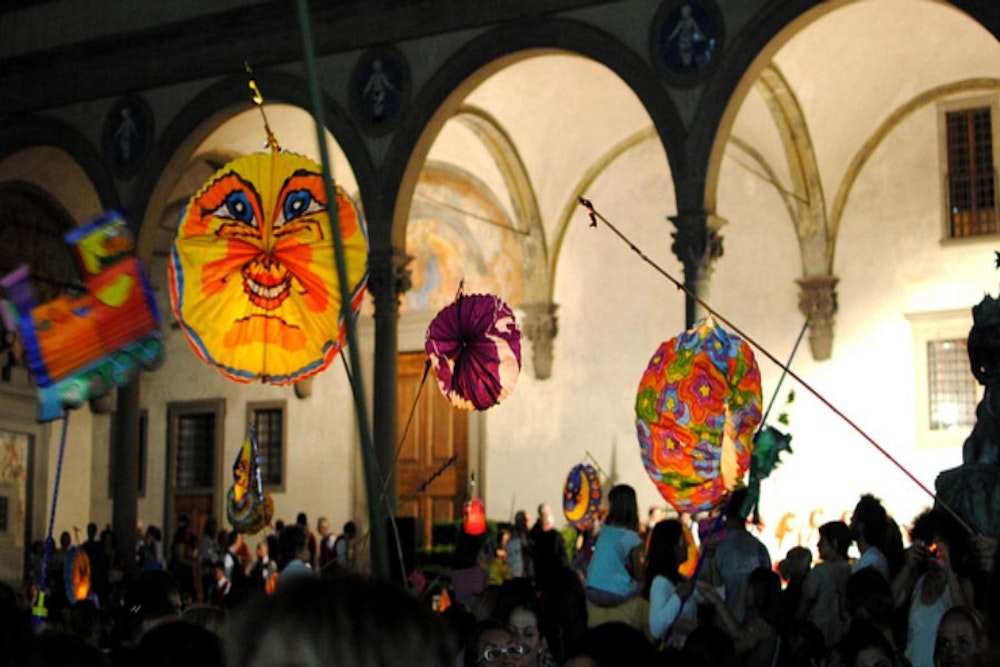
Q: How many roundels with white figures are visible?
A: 3